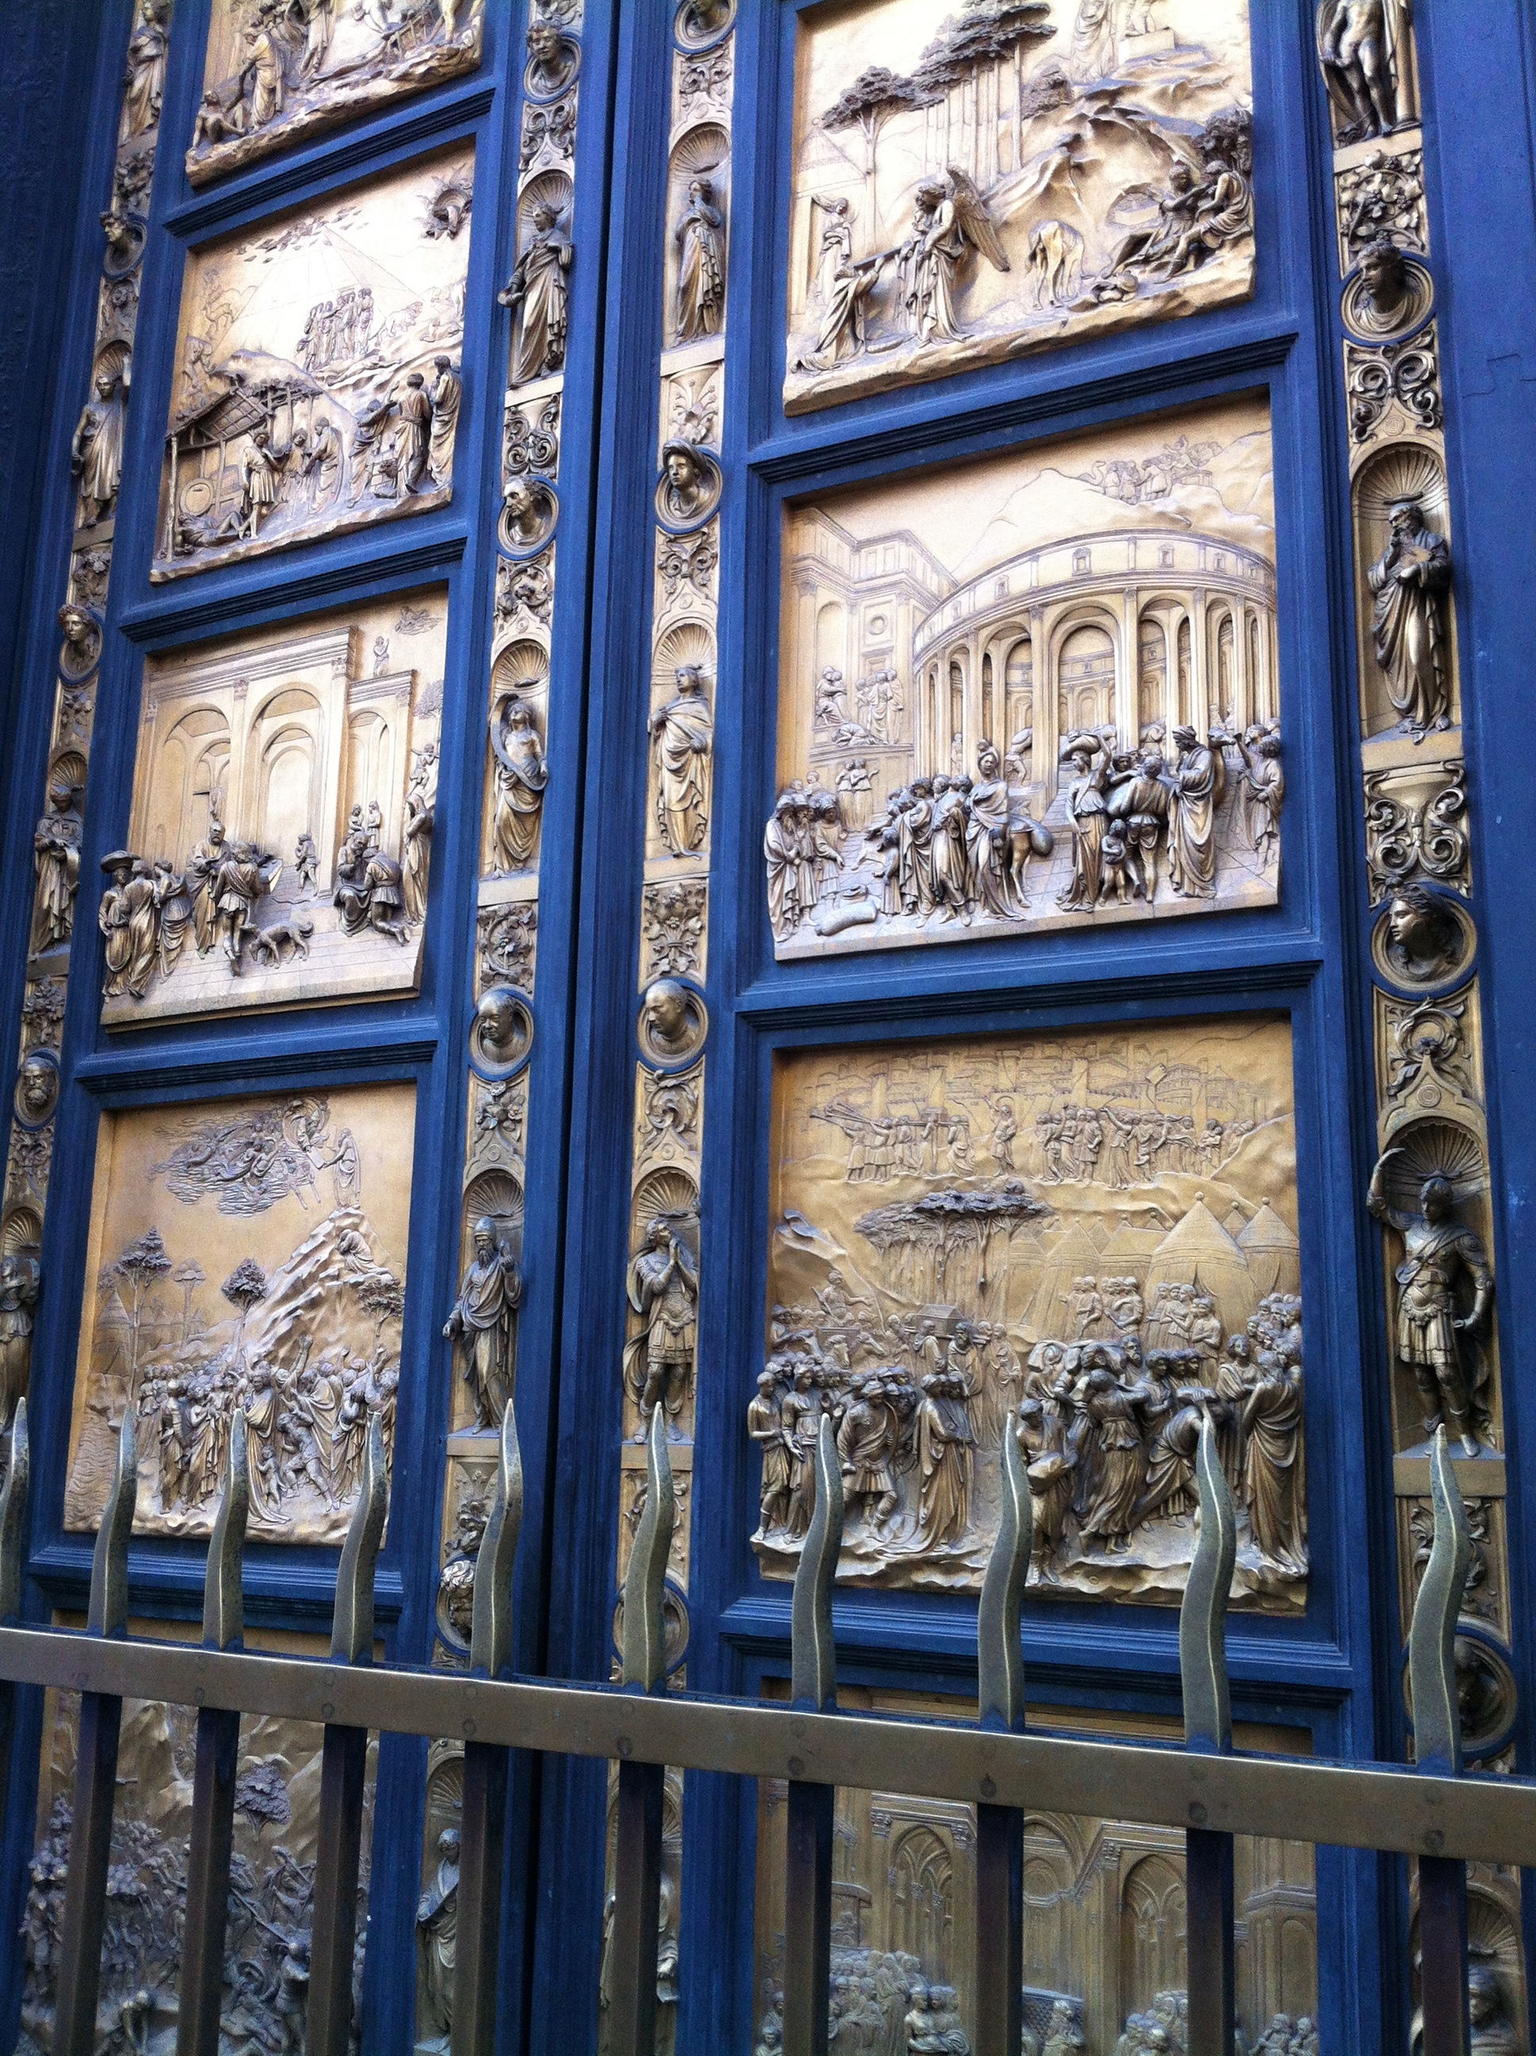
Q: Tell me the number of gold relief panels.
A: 9